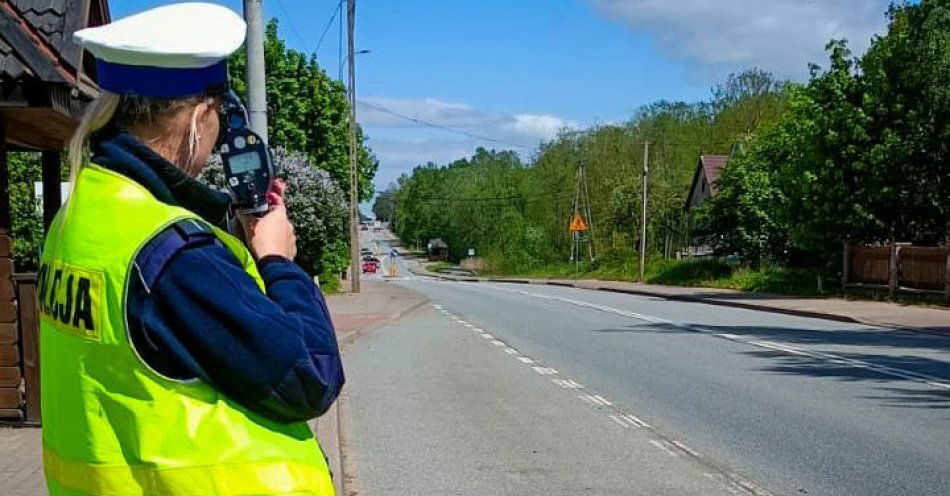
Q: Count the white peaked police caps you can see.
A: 1